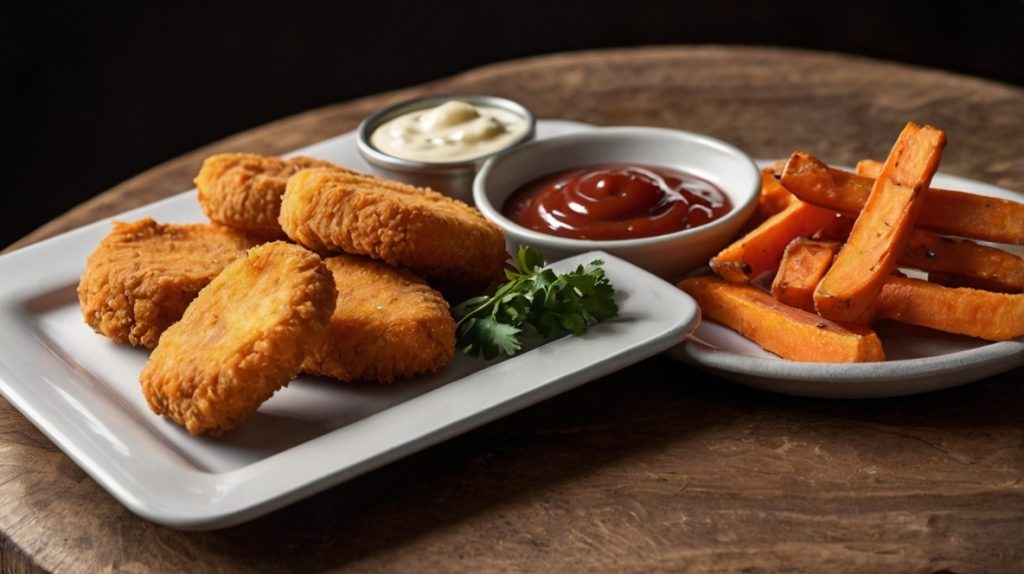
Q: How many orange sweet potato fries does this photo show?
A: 9